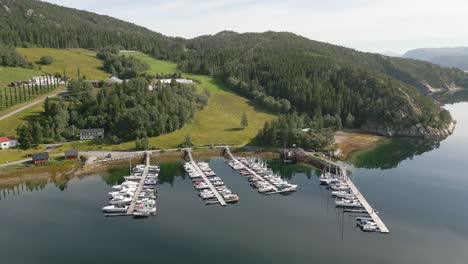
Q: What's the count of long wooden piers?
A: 4